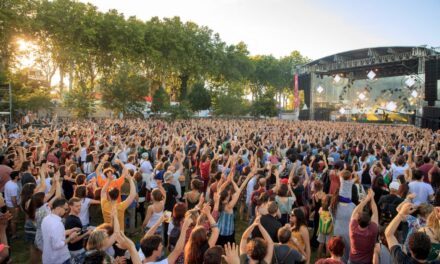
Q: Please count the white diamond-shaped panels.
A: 8